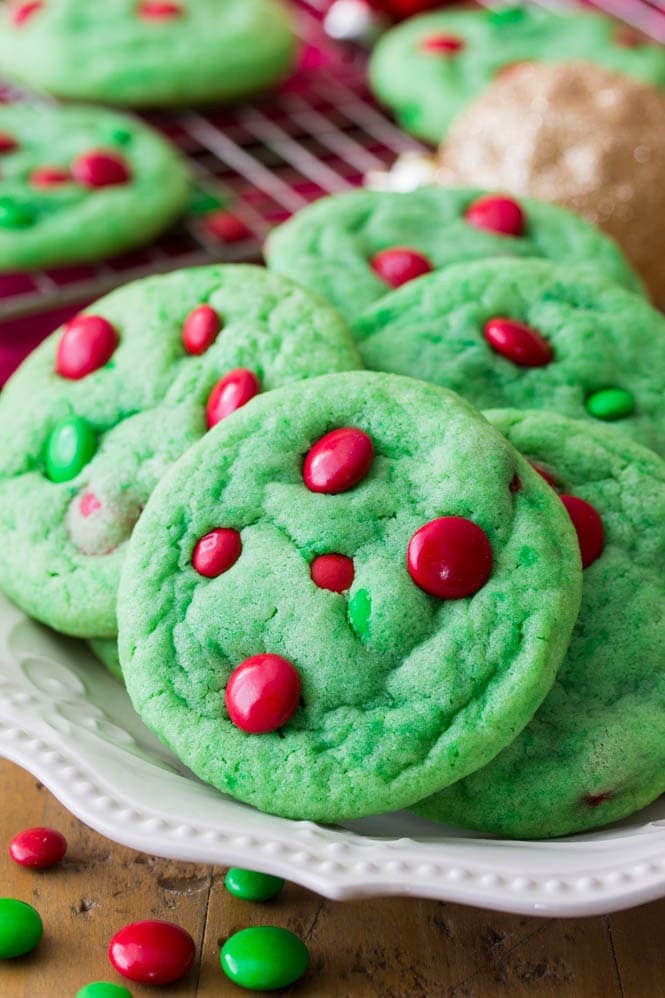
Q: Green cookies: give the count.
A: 8